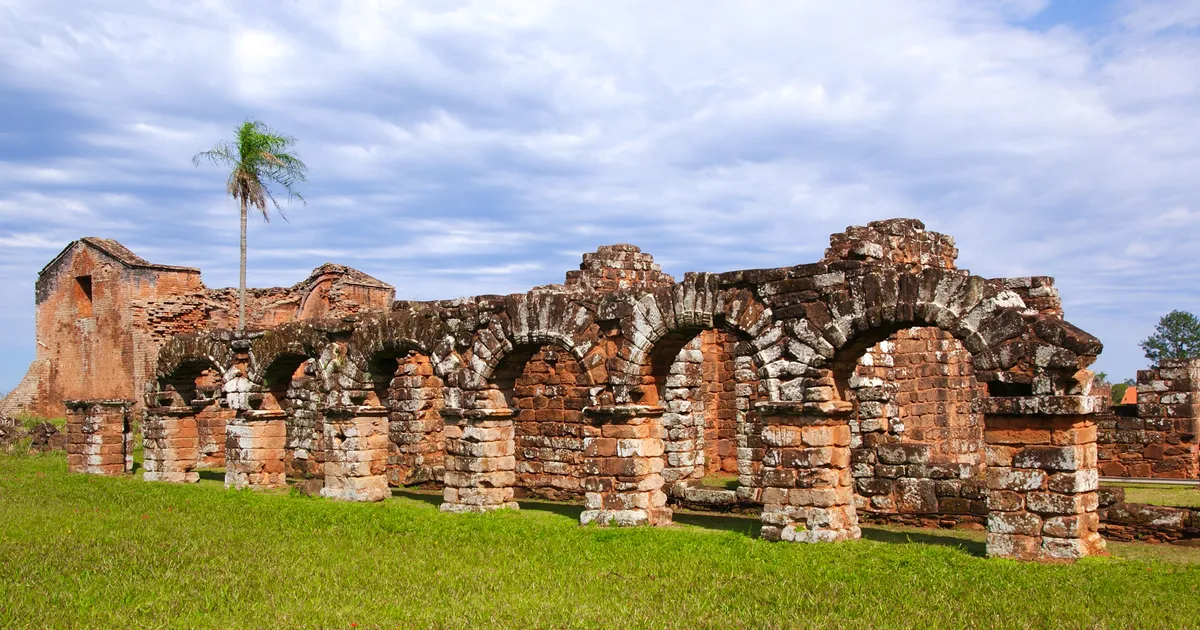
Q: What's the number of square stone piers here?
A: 8